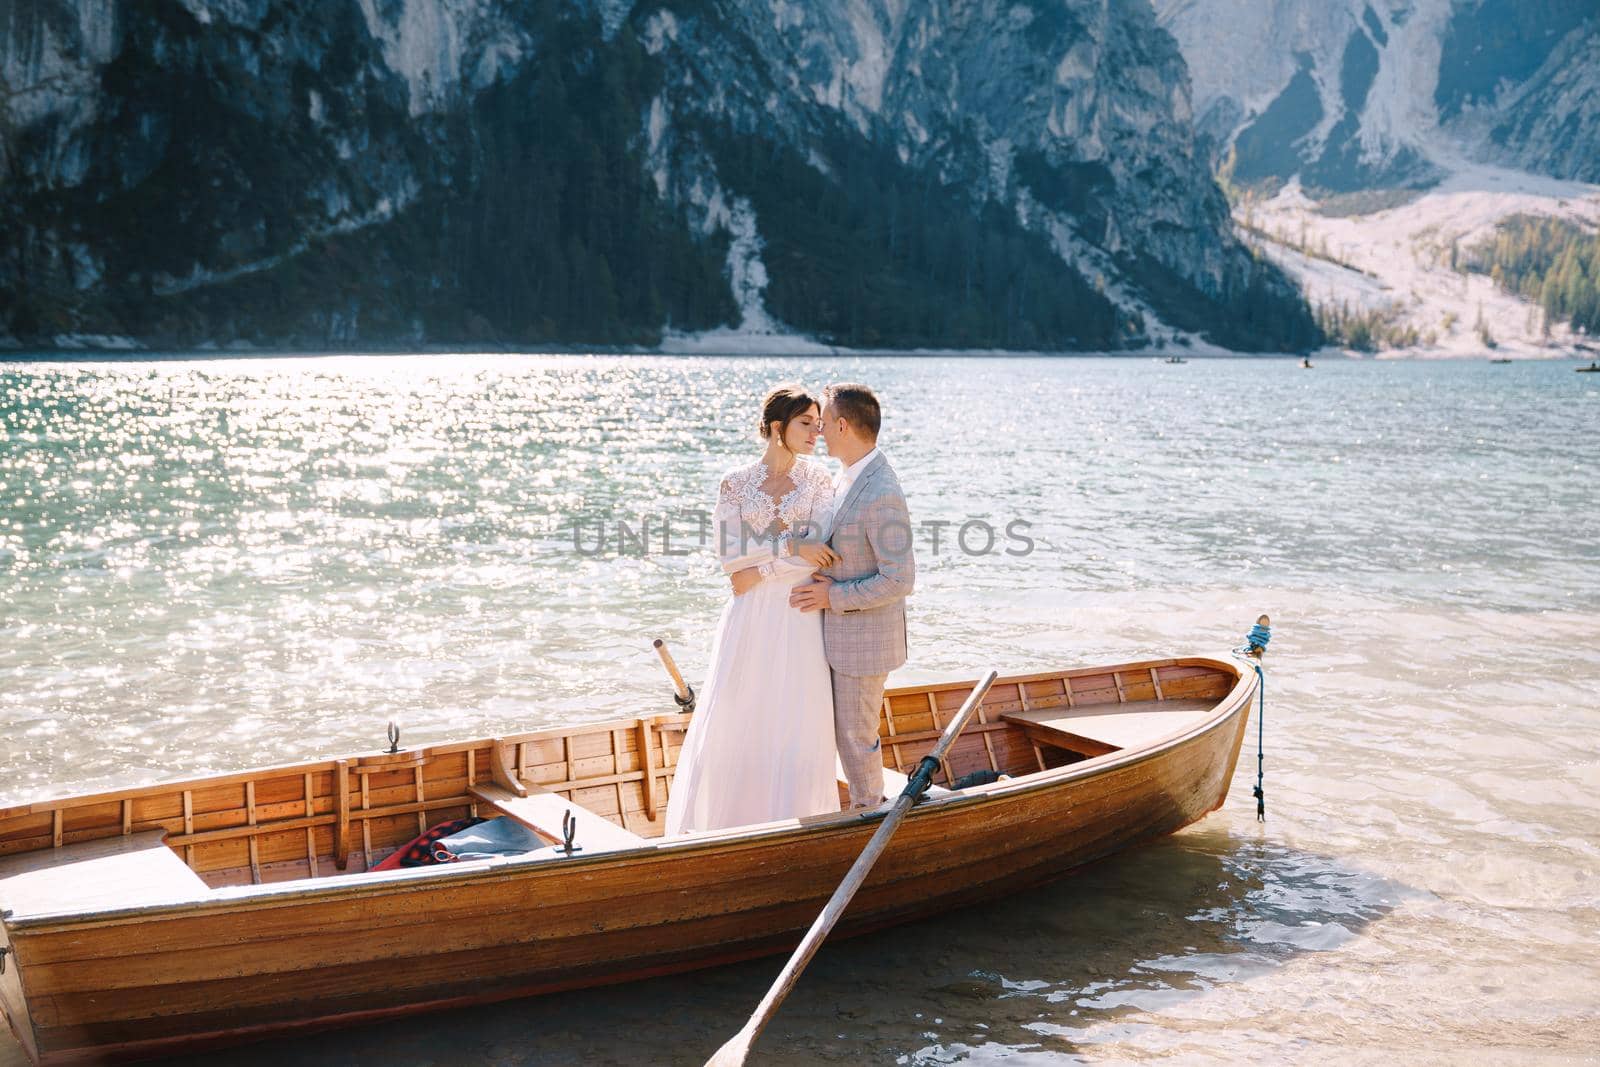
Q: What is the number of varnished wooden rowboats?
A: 1